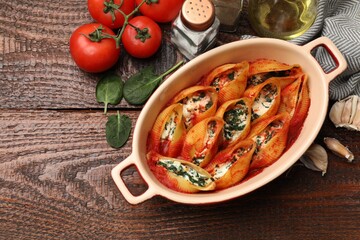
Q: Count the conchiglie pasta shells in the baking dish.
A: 11